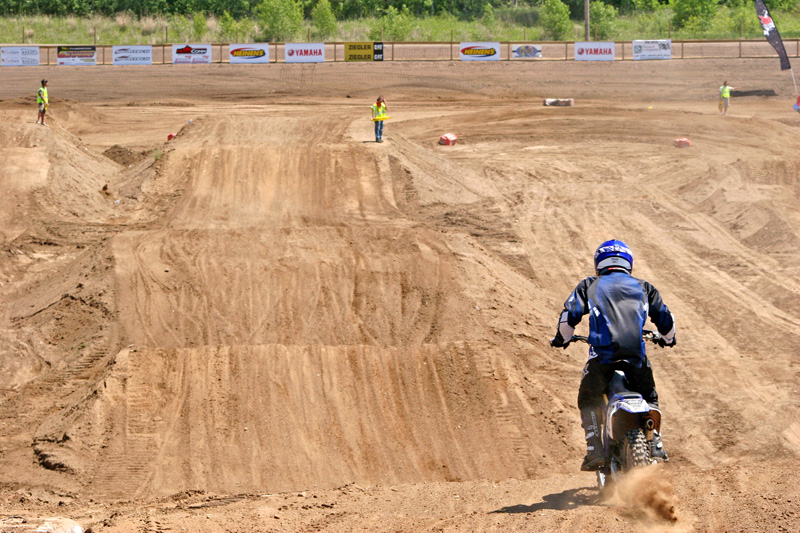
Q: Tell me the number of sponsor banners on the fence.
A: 11